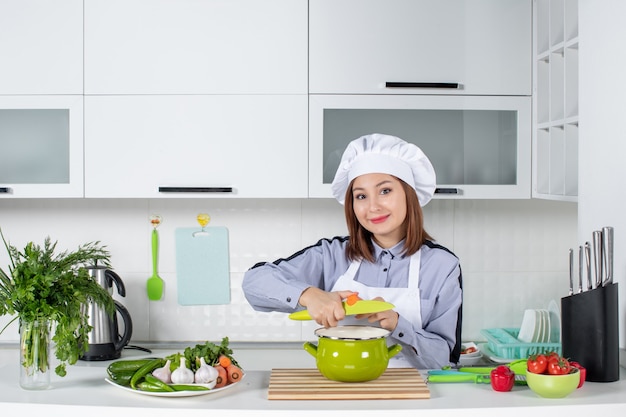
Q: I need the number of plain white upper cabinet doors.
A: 4